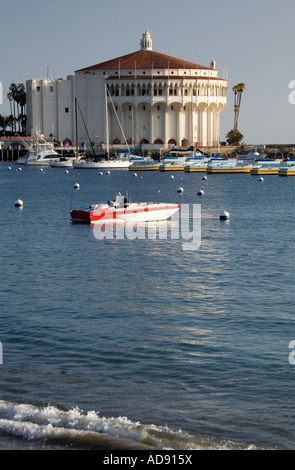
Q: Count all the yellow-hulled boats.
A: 6